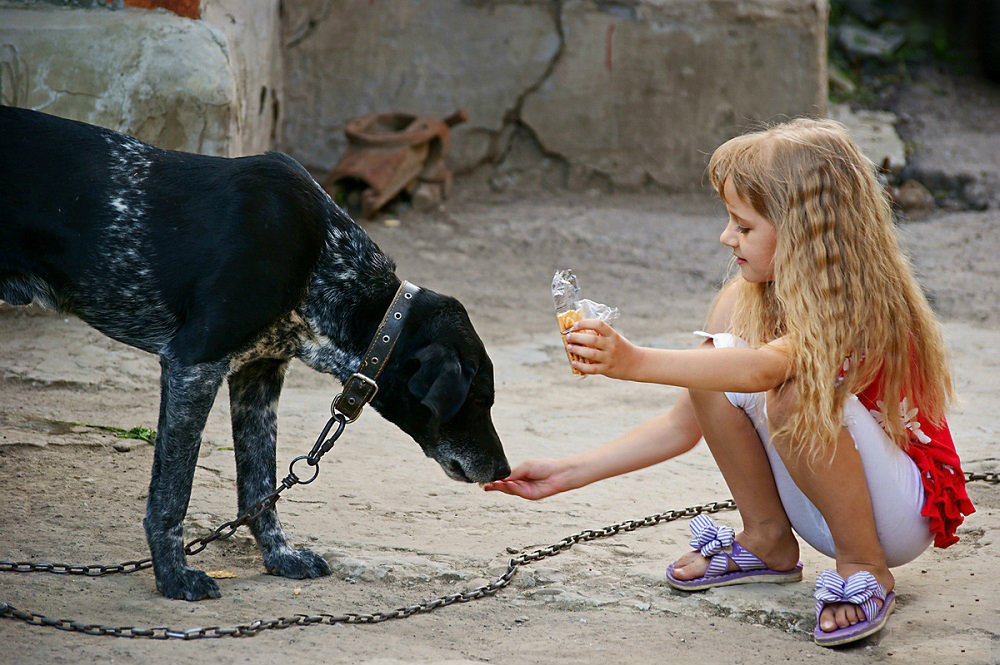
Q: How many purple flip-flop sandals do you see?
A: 2